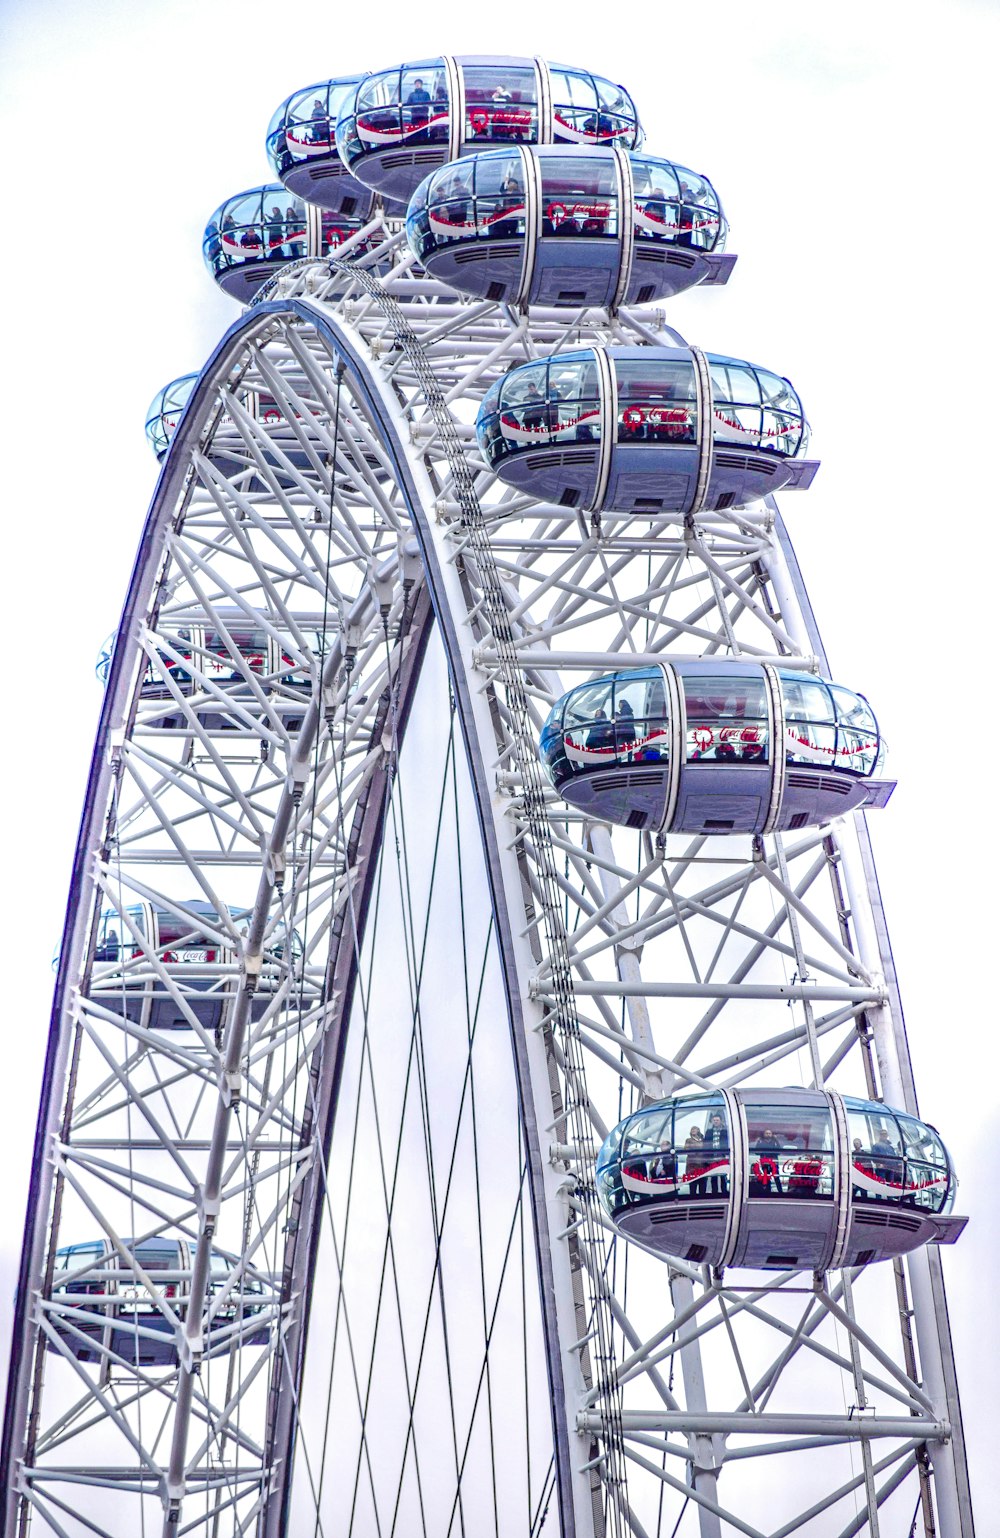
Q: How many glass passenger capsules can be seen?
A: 11